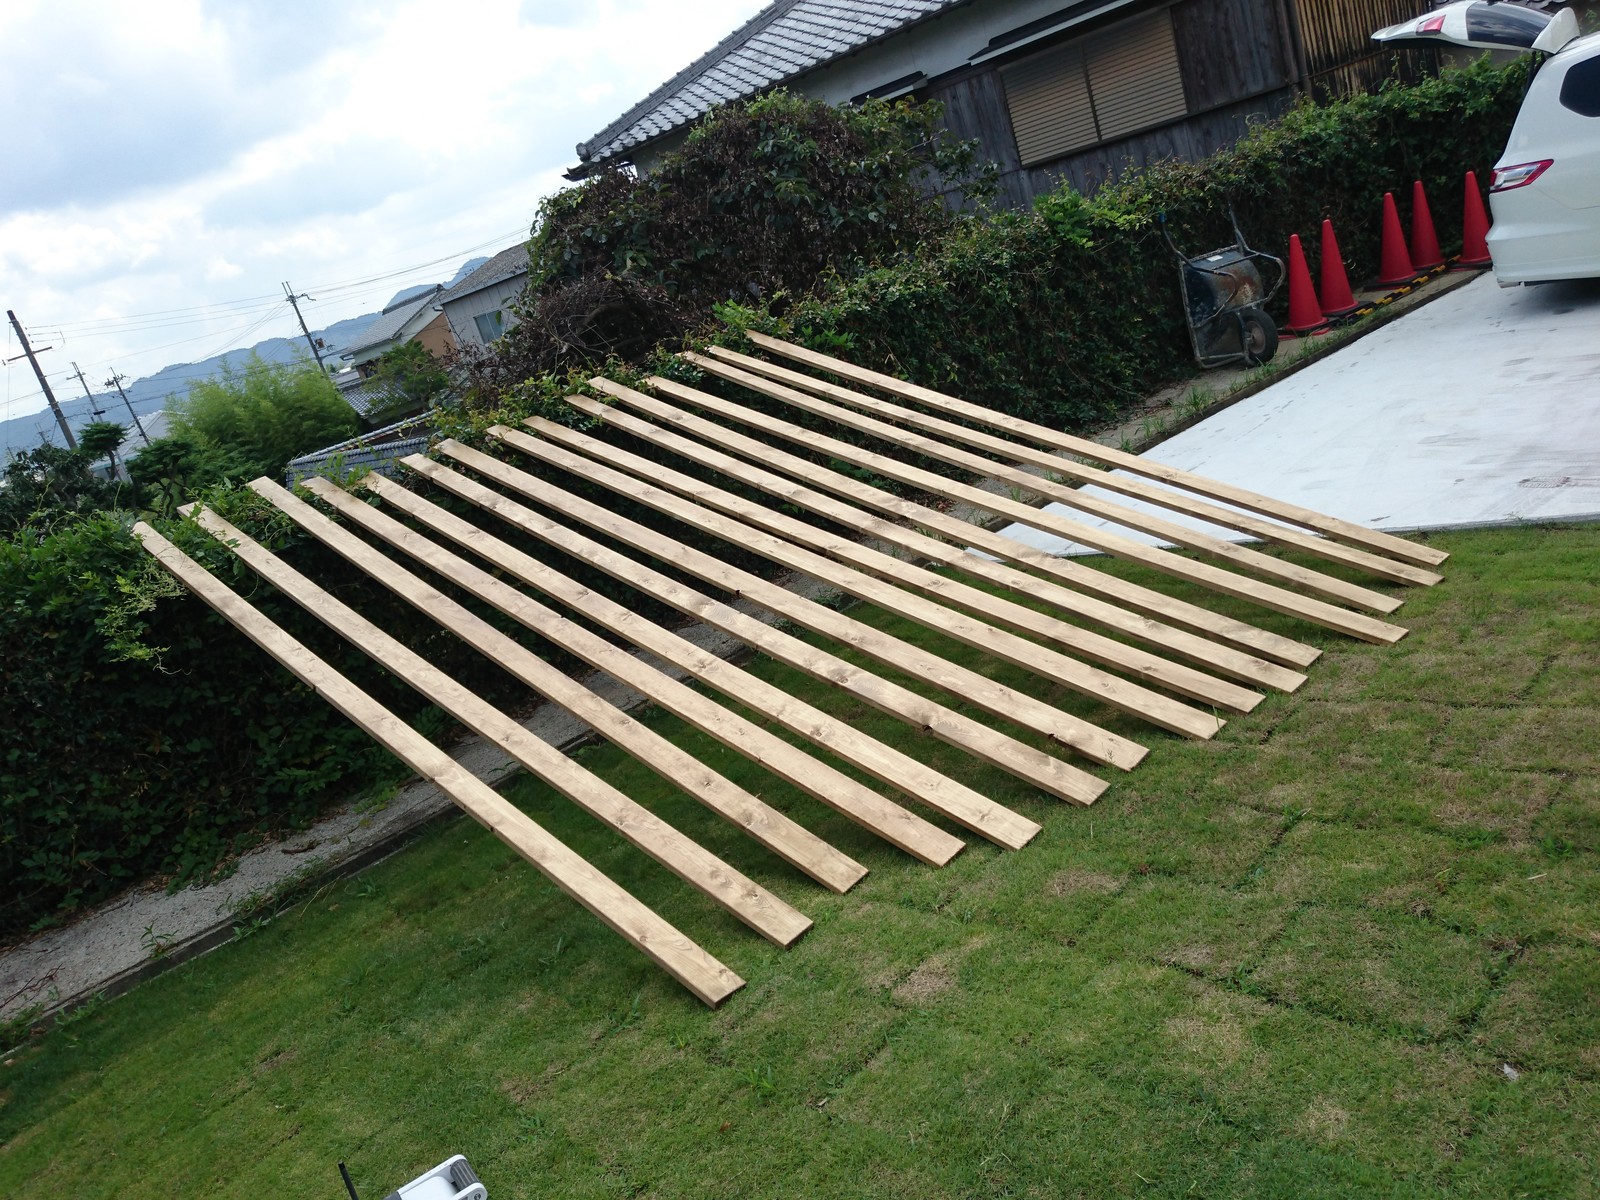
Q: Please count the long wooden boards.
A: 15